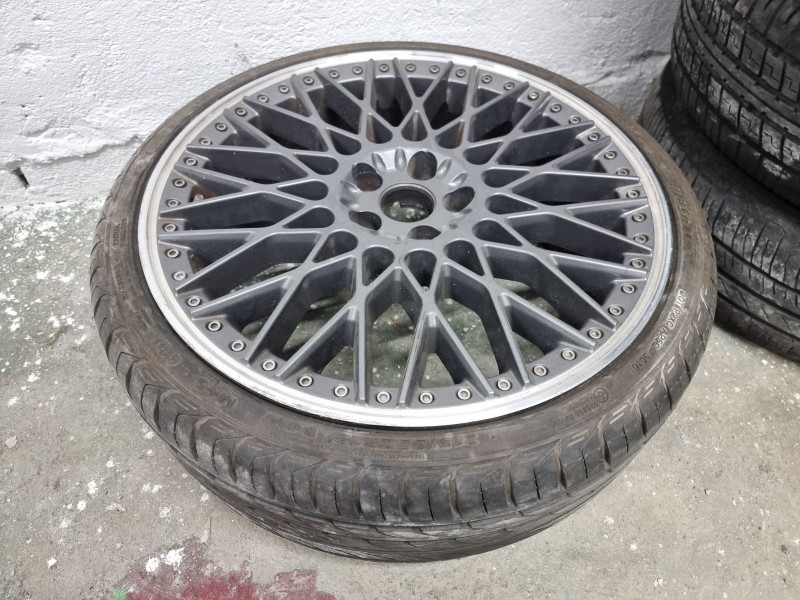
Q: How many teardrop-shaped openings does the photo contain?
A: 15